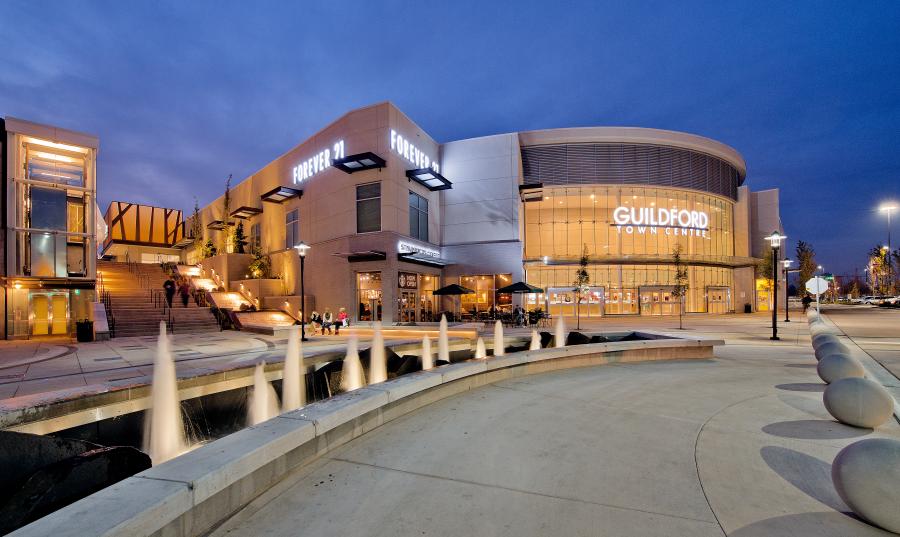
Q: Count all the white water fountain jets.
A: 11